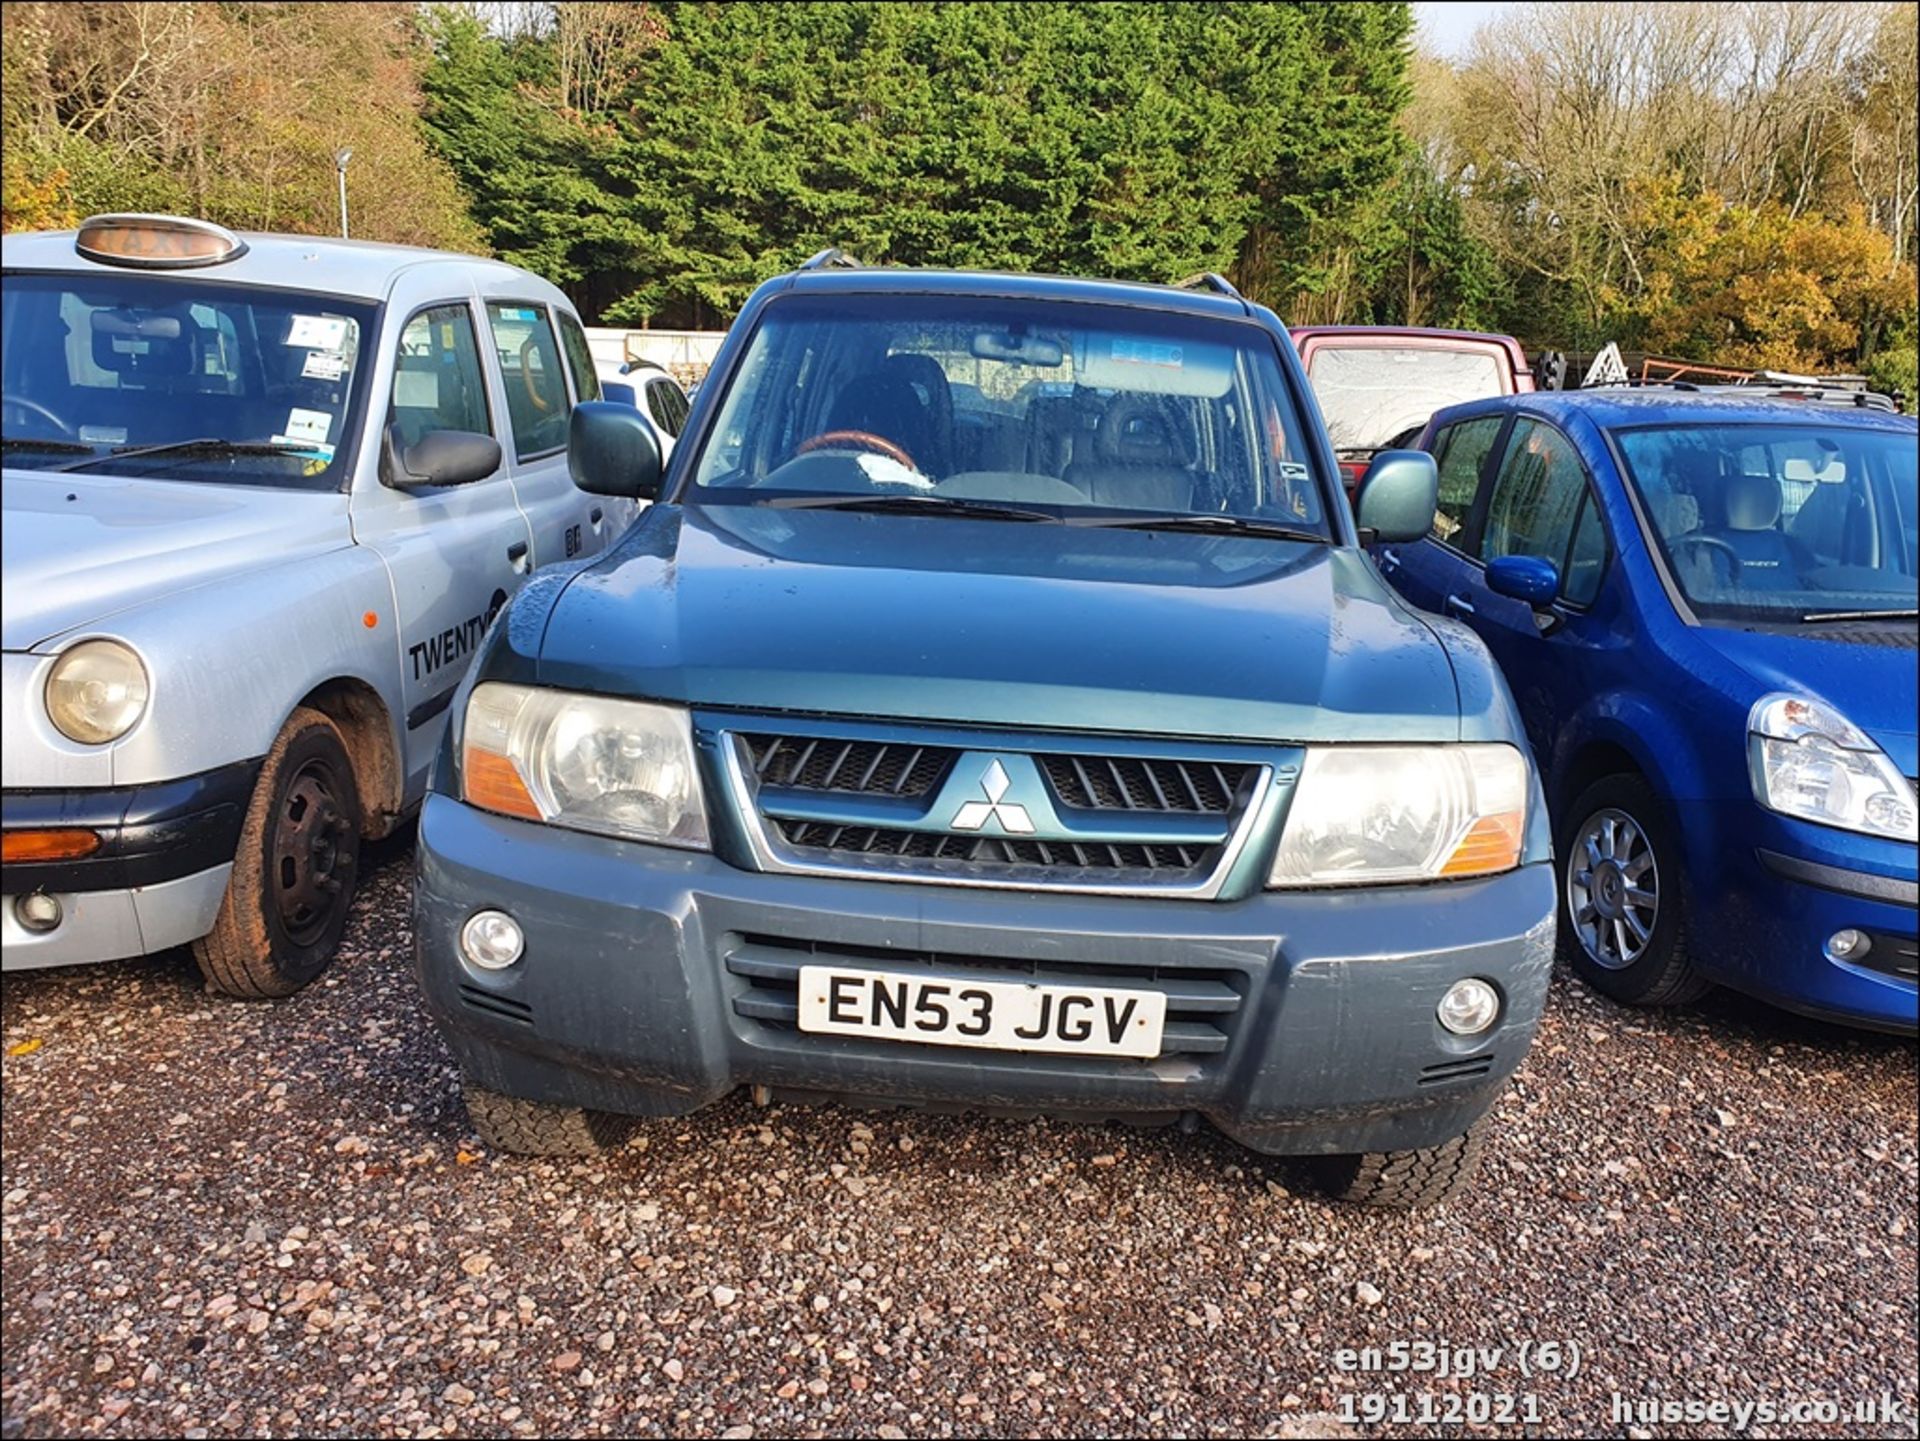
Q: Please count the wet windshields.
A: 1